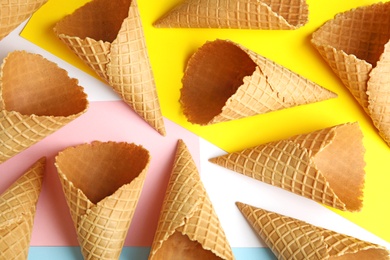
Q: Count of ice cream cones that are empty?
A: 11